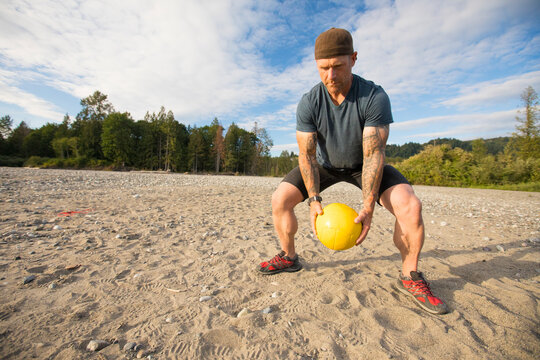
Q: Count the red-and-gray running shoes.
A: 2